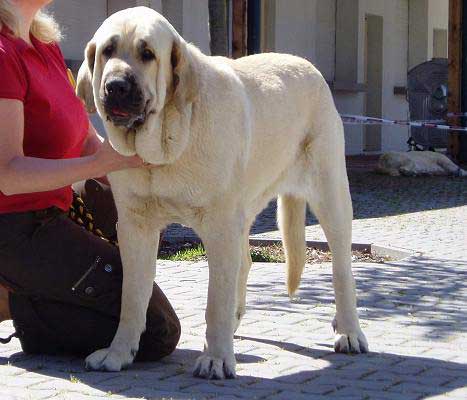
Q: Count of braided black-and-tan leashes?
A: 1